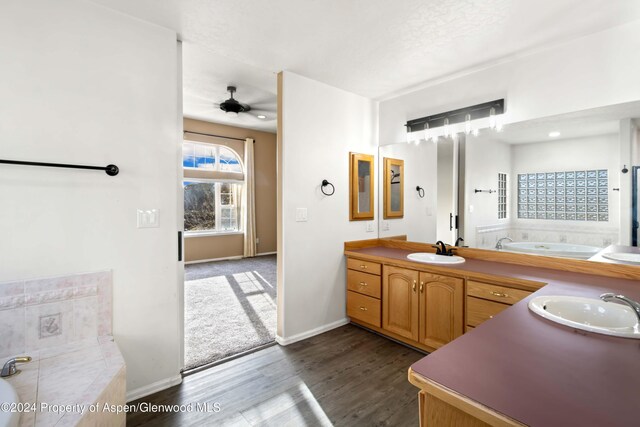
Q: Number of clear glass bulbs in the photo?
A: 5